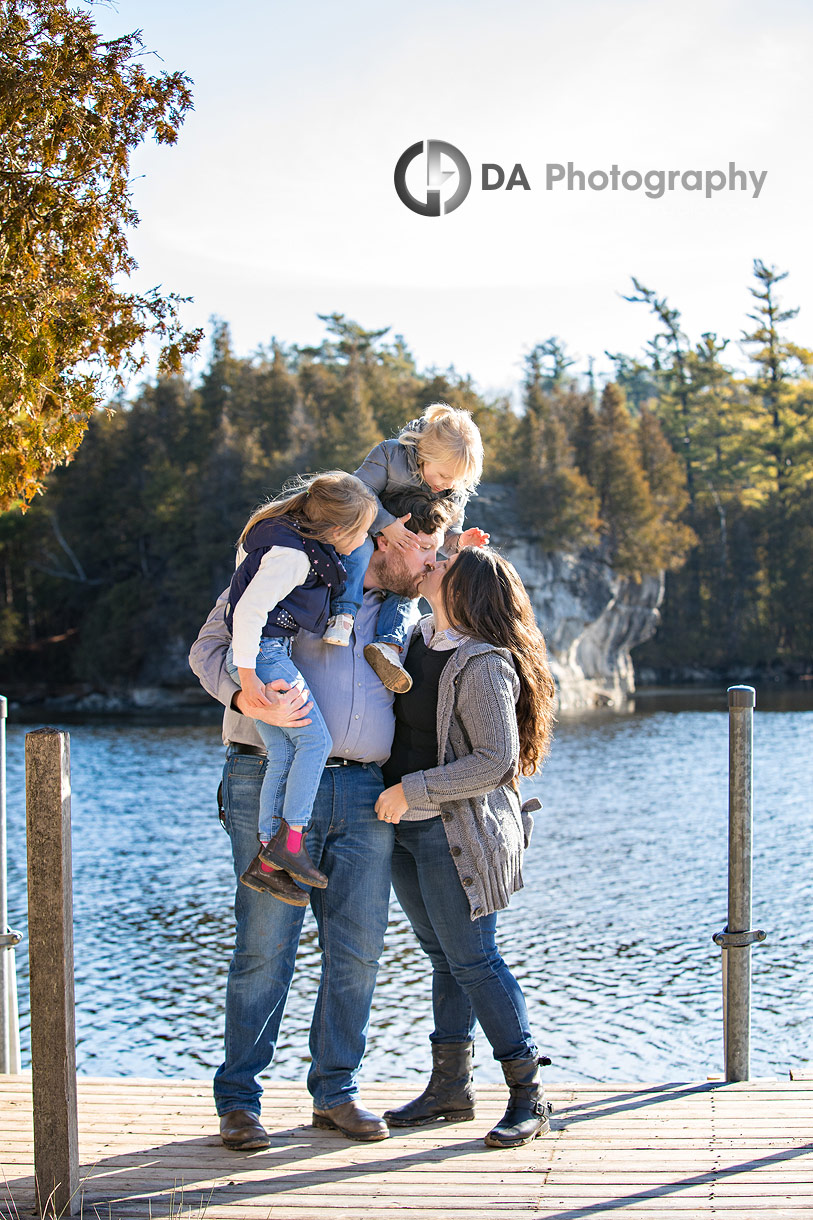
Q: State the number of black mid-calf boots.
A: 2